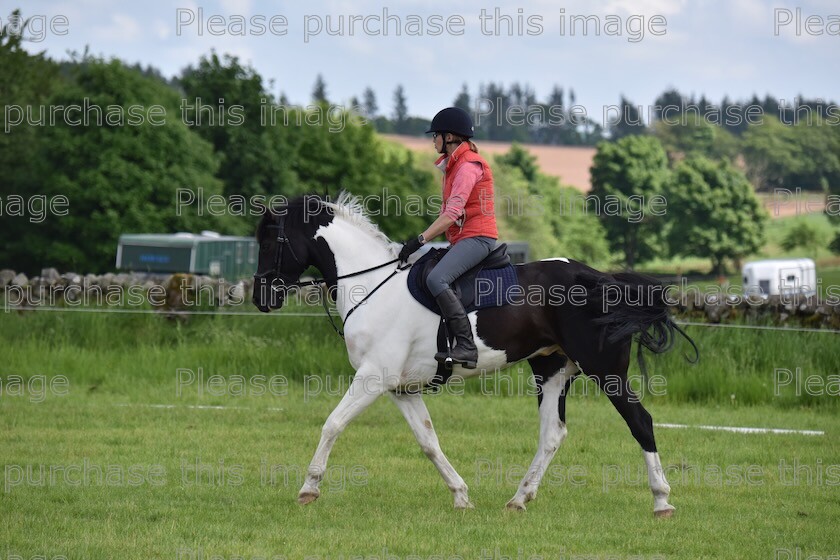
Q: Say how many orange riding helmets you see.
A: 0